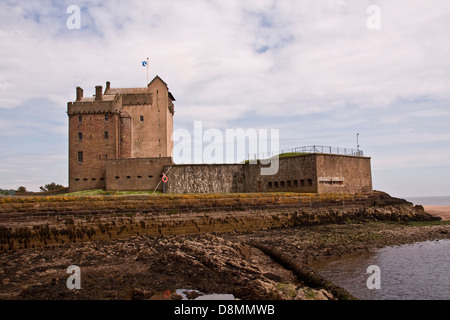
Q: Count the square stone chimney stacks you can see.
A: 3